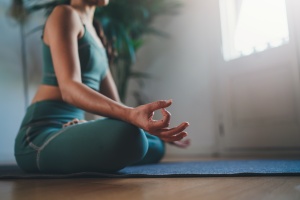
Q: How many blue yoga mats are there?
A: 1